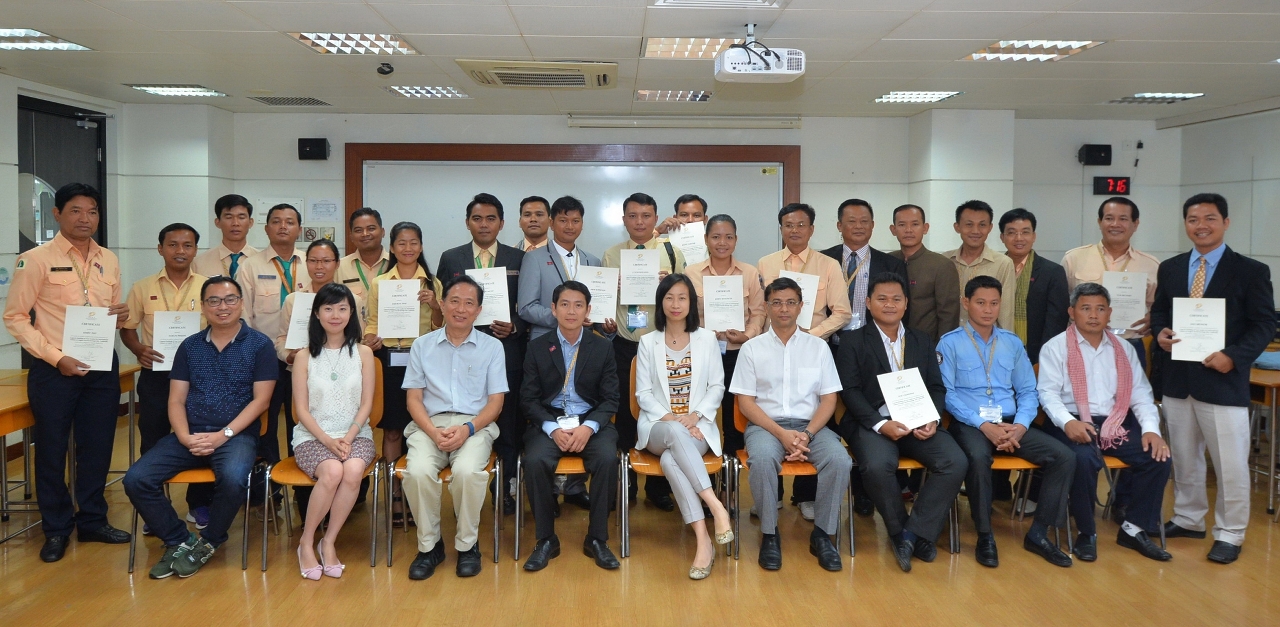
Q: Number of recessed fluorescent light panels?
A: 9